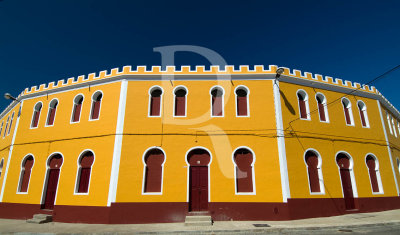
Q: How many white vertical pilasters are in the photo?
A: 4